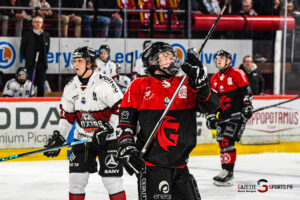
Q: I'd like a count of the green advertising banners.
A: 0